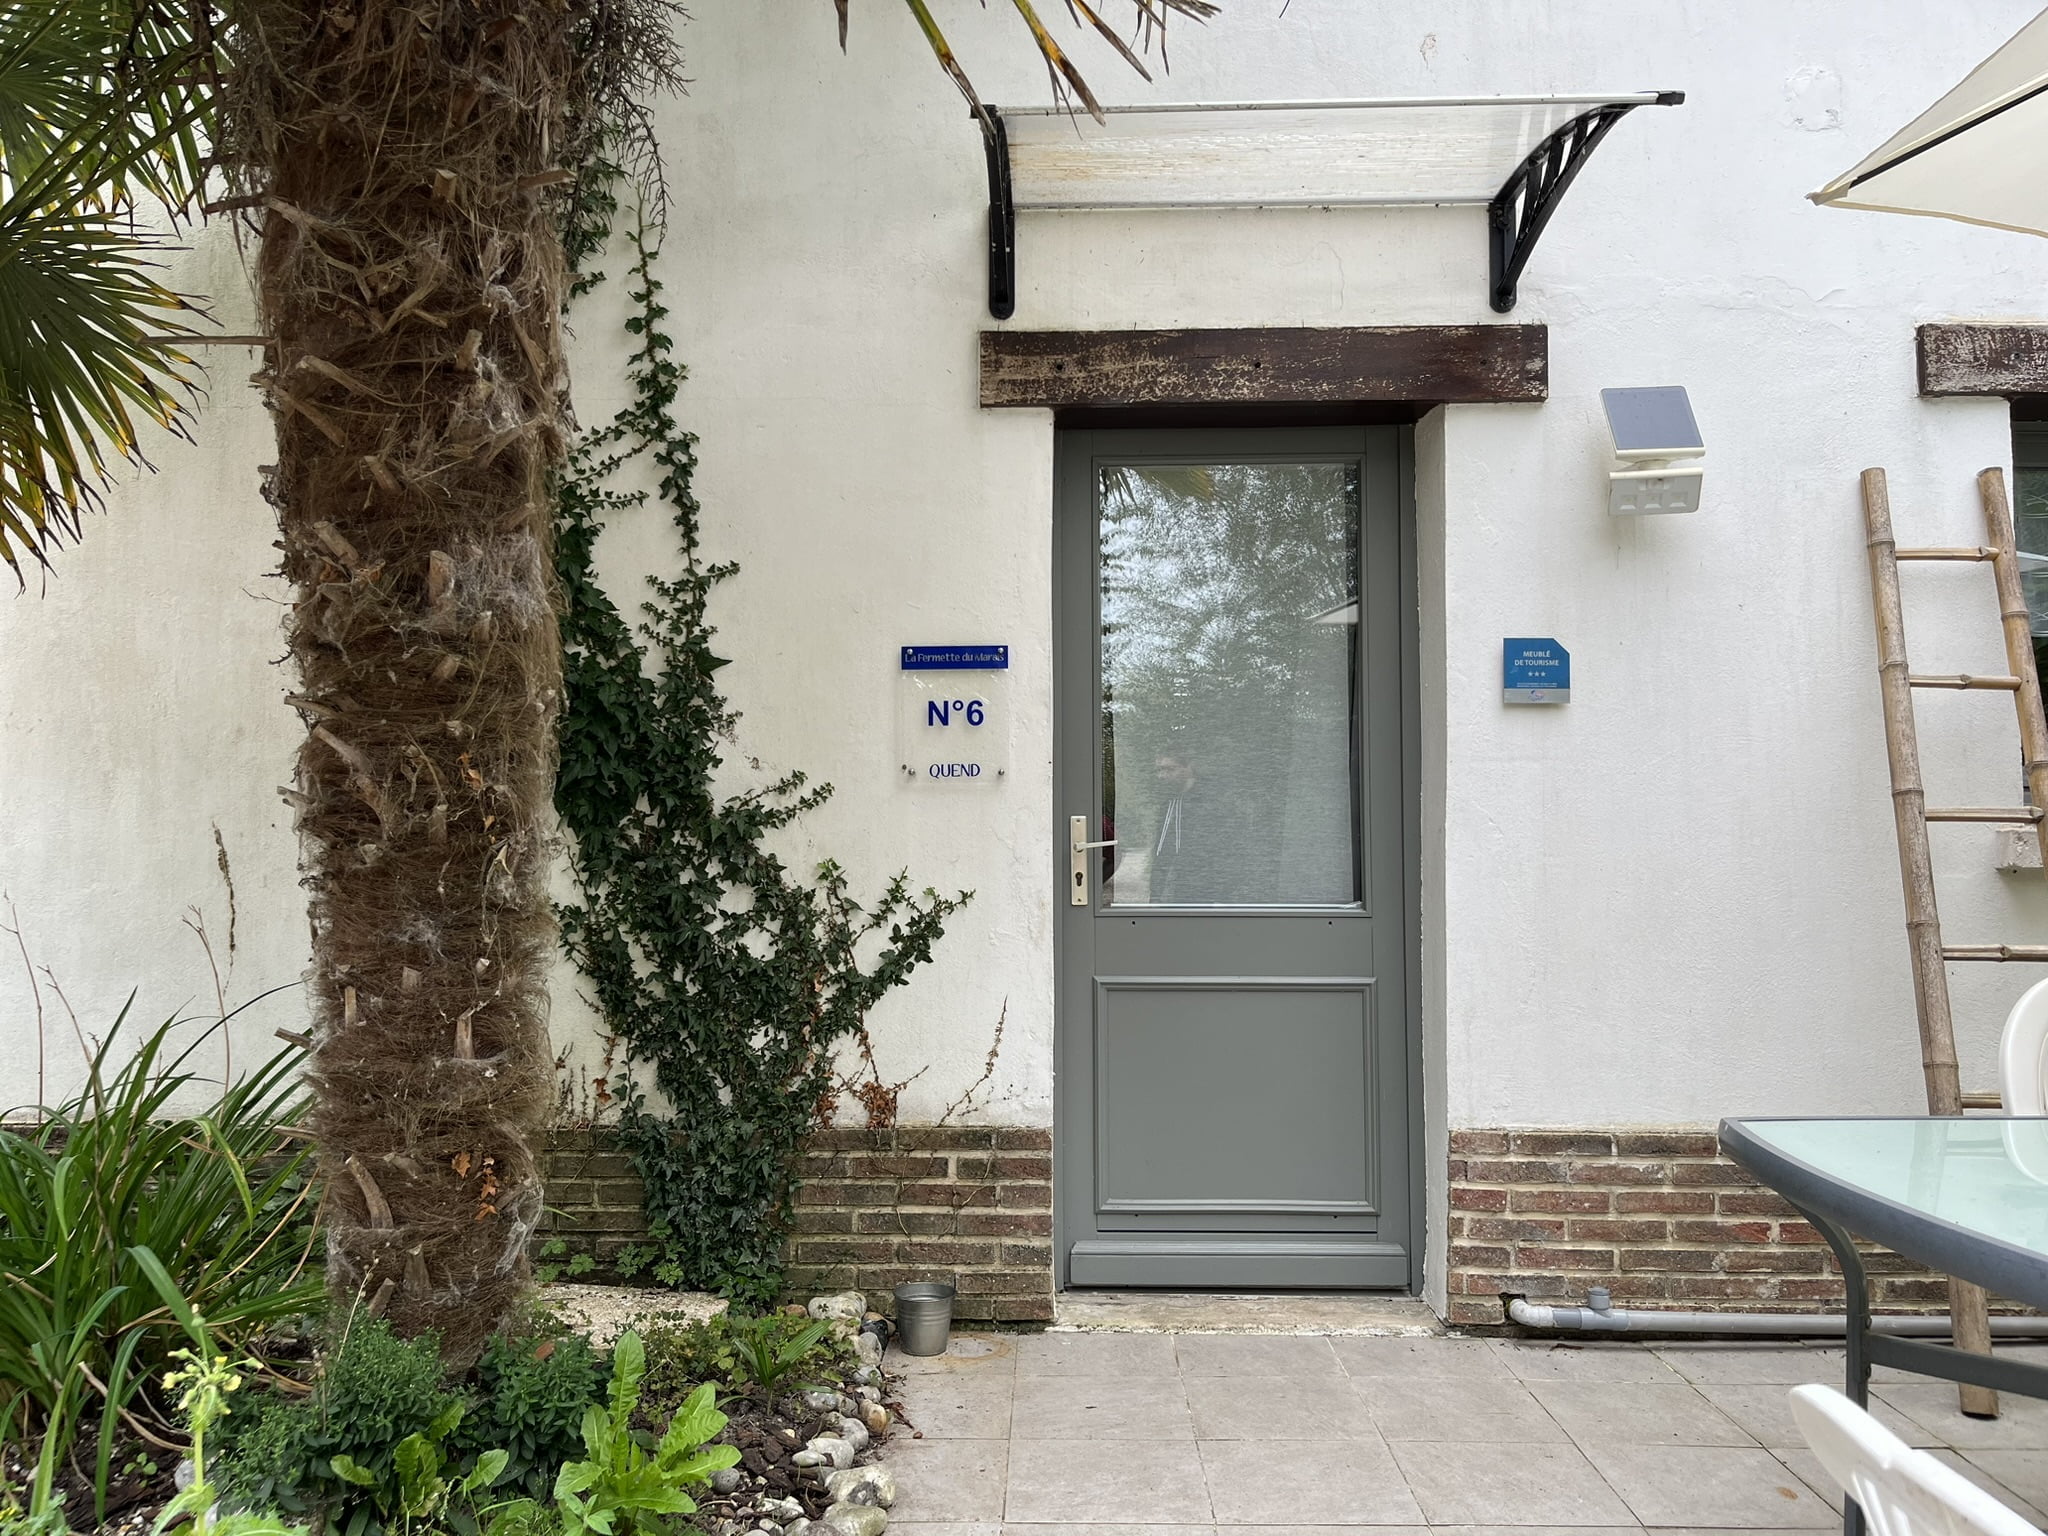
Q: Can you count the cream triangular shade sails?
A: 1